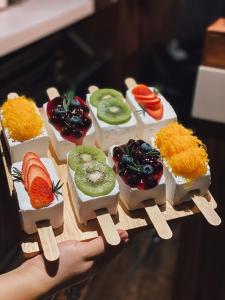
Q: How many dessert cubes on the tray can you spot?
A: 8